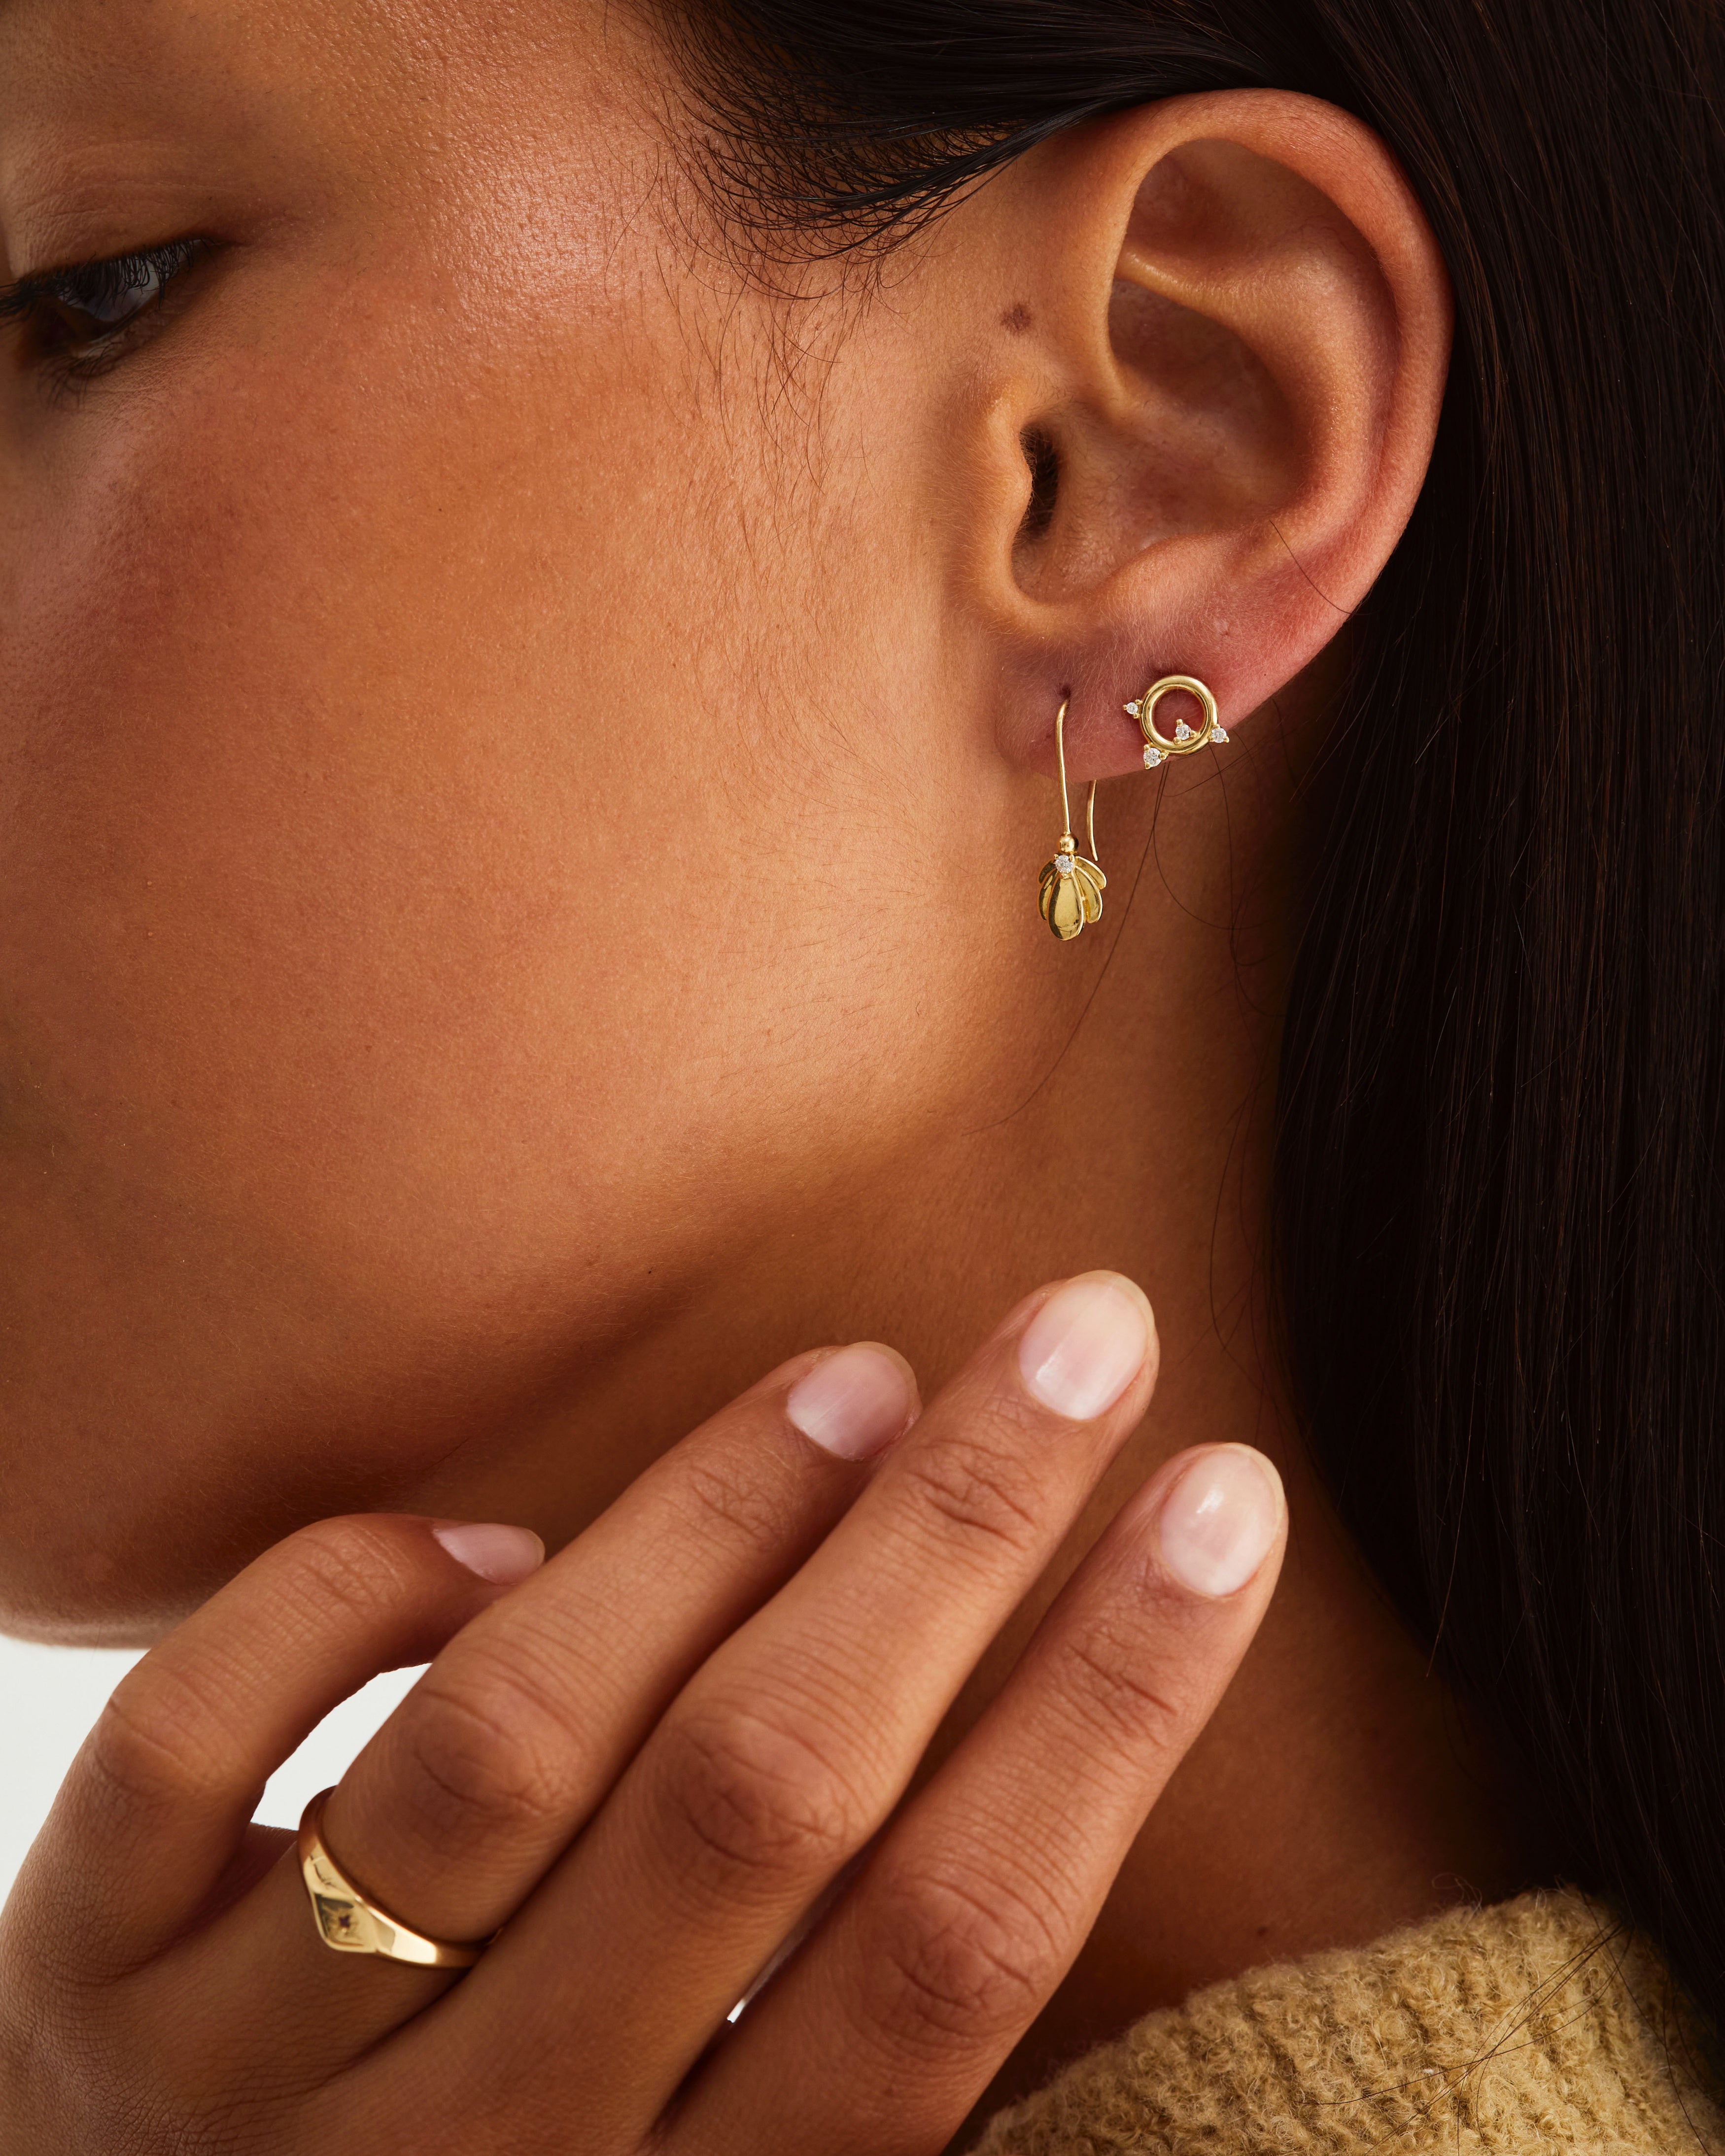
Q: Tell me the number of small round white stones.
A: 5